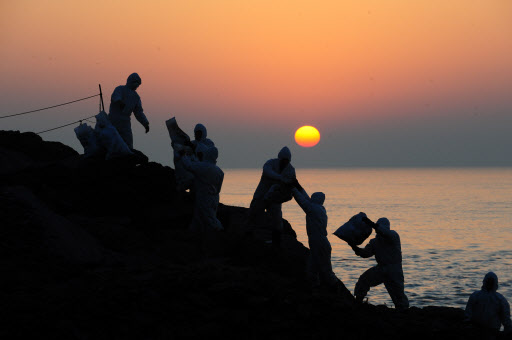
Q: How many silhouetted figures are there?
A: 7